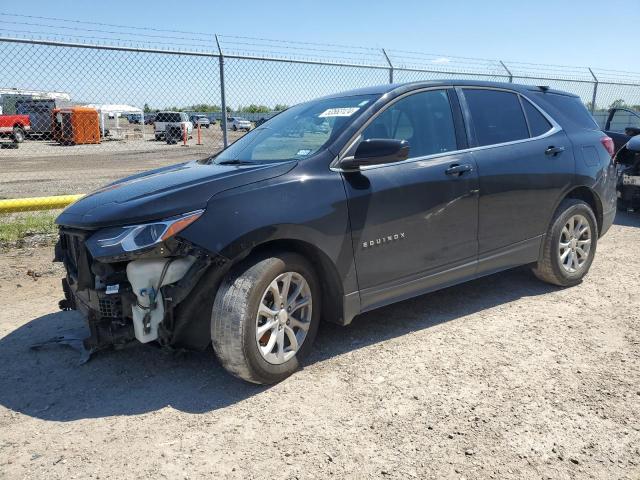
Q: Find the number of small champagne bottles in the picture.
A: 0